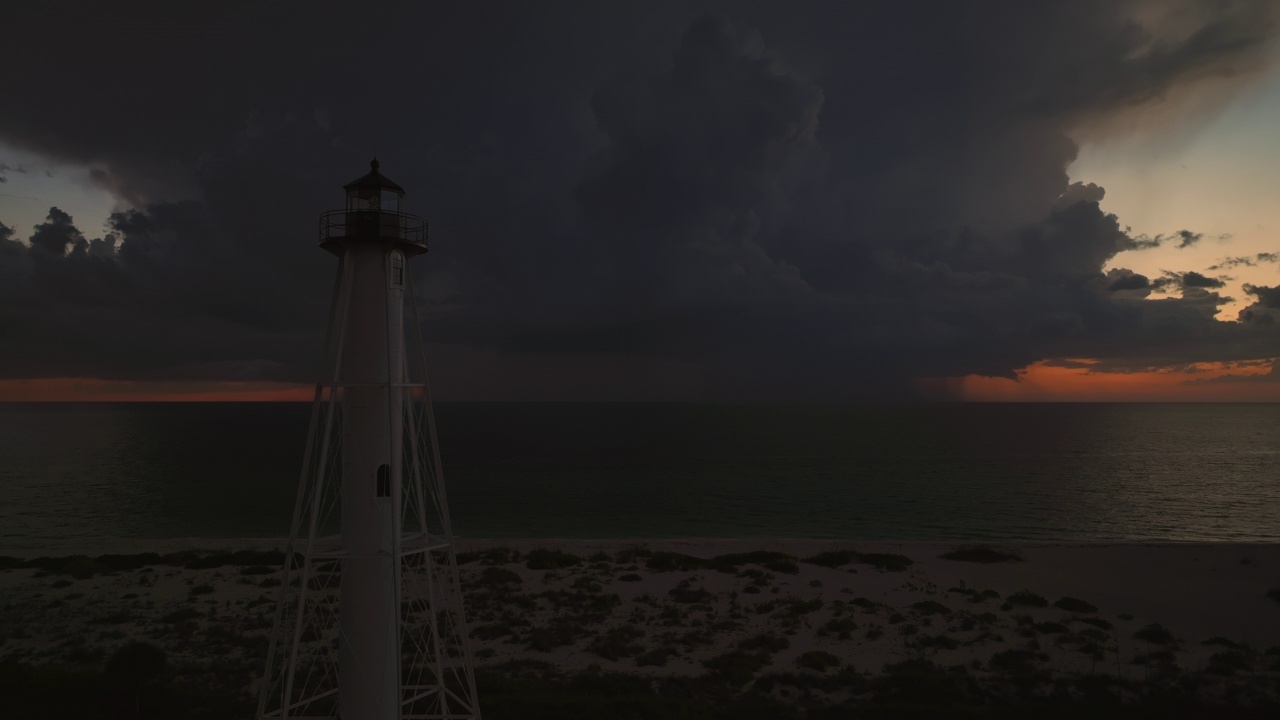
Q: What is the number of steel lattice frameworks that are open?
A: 1